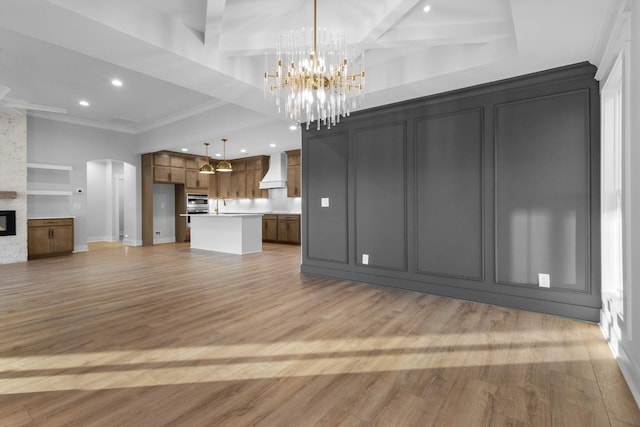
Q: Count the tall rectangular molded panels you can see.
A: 4